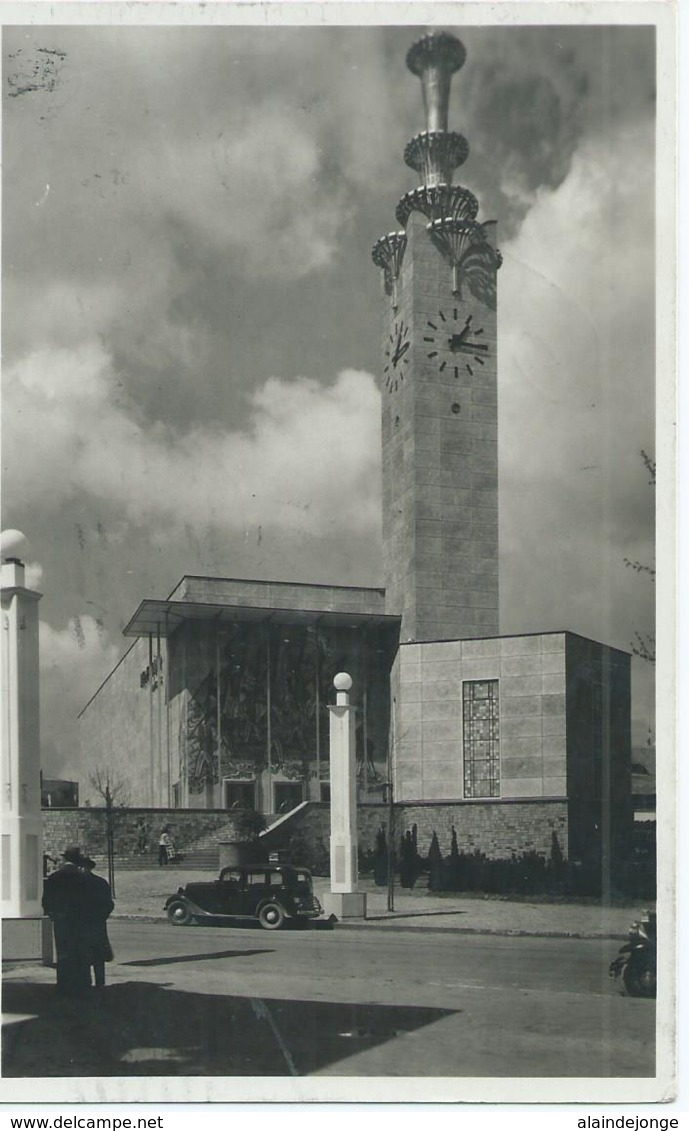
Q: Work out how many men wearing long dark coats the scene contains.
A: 2